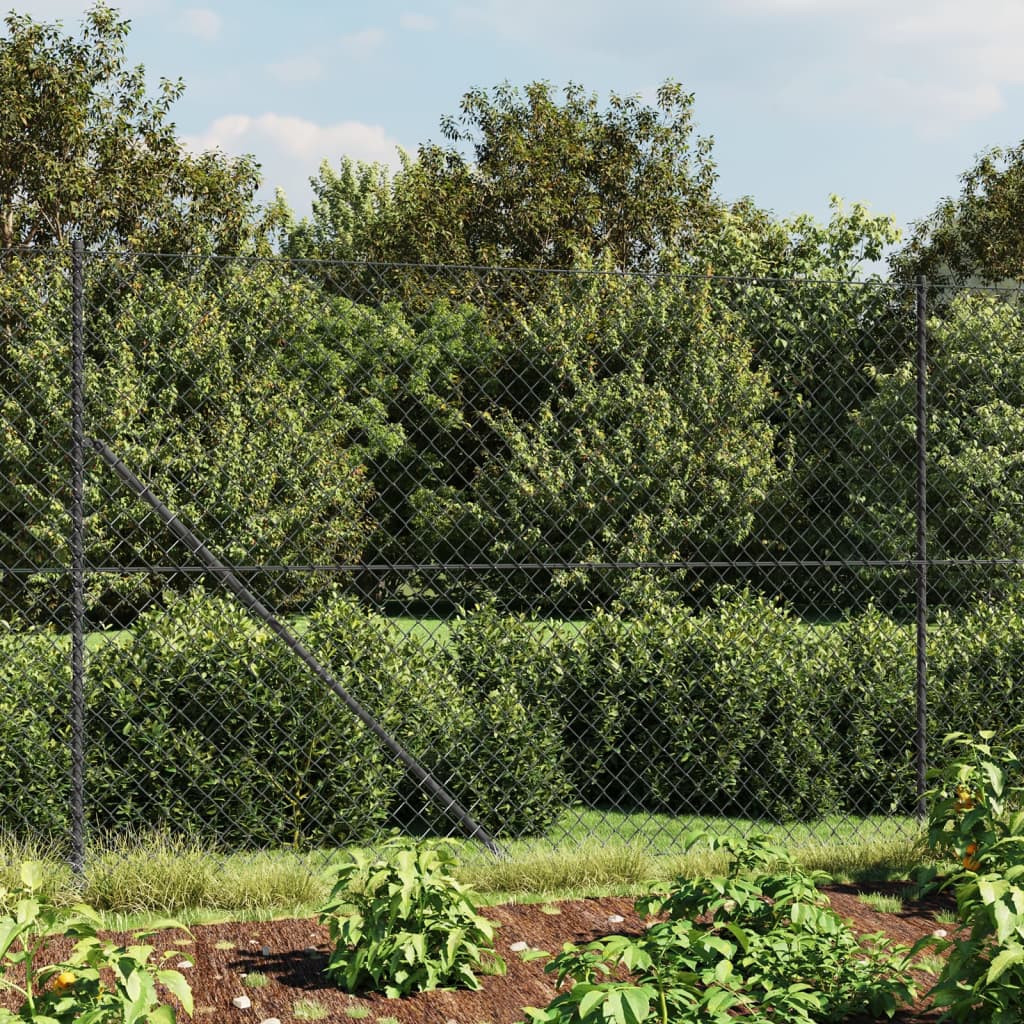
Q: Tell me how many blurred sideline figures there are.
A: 0